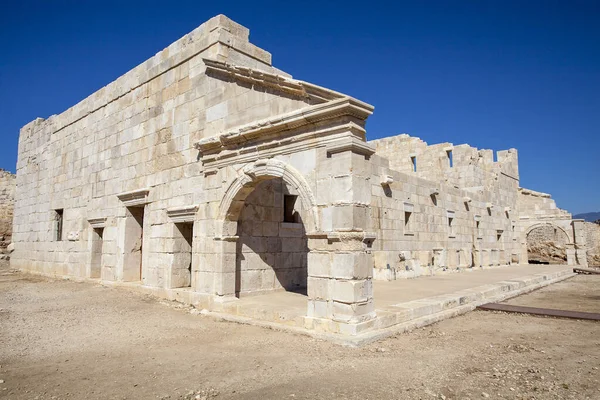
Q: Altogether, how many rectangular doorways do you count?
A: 3